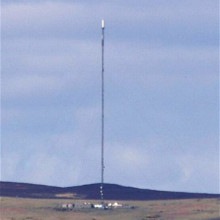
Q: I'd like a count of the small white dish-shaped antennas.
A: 3